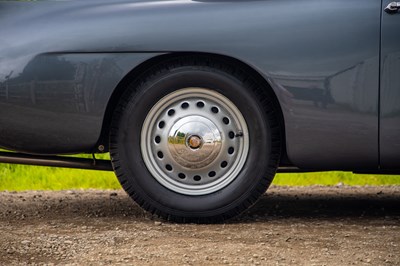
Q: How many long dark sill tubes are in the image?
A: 1